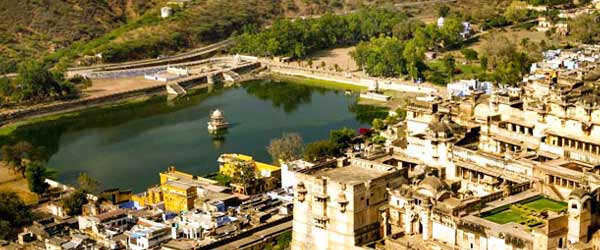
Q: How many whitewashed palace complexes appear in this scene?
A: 1